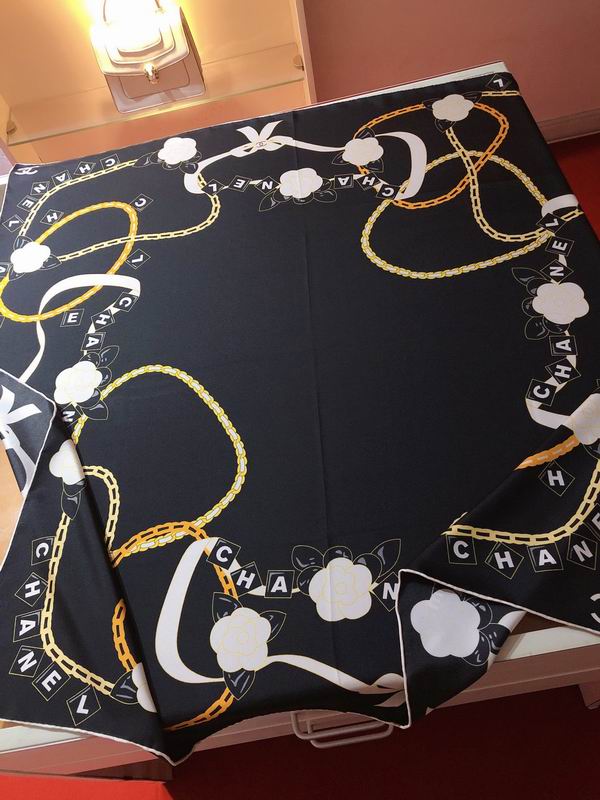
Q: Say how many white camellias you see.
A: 13